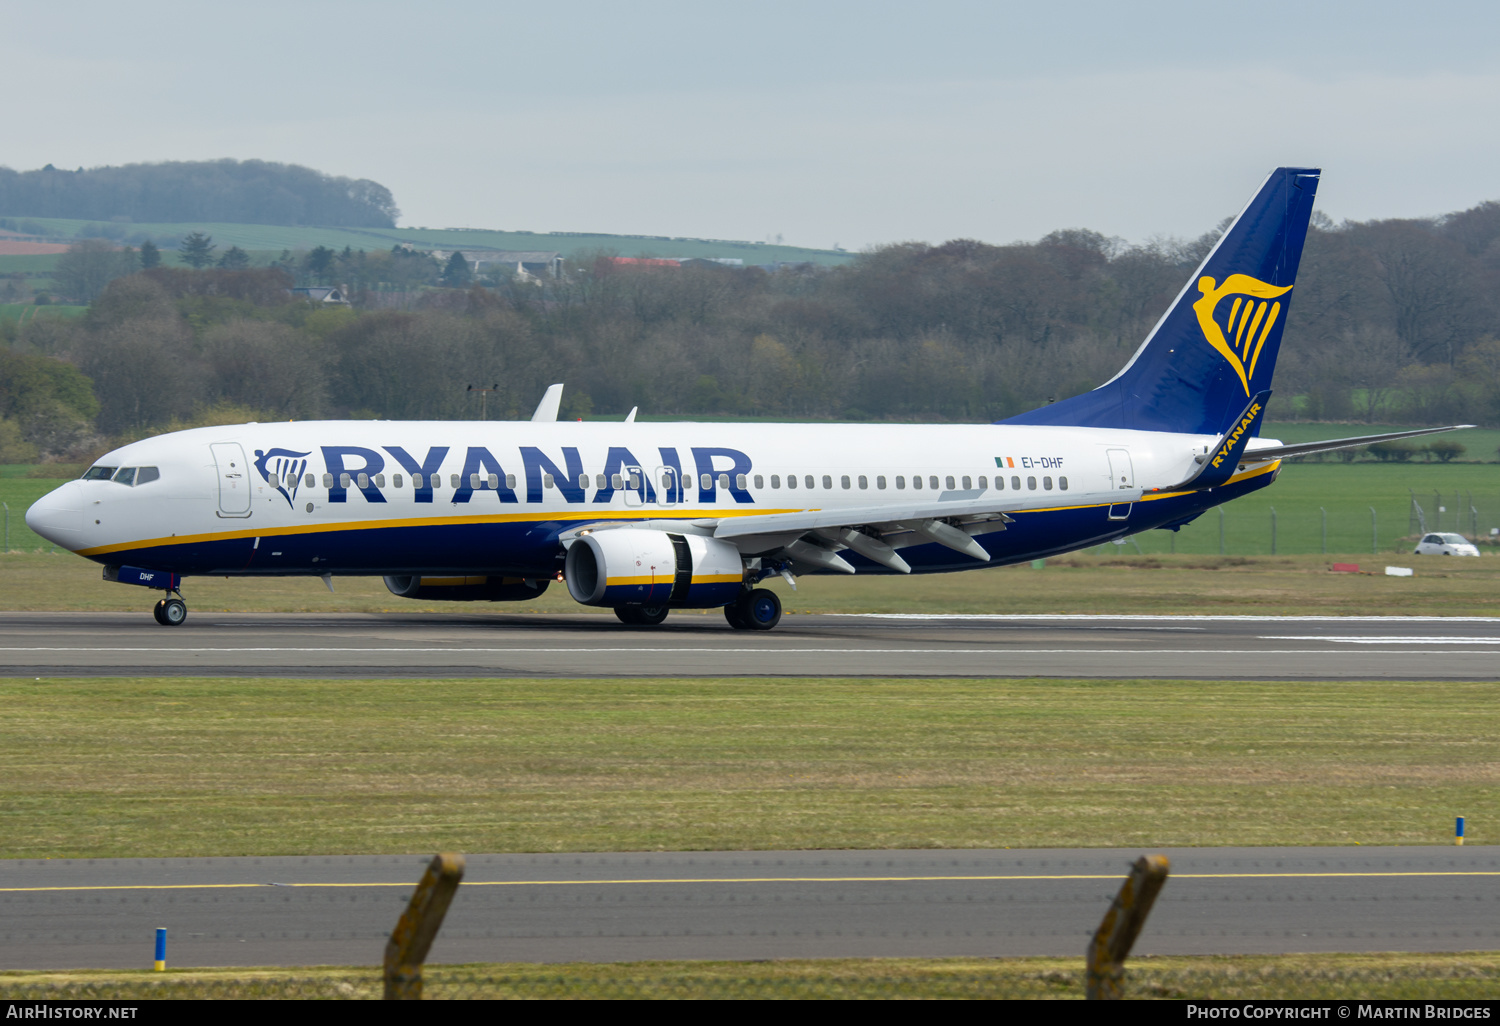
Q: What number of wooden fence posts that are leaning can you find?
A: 2